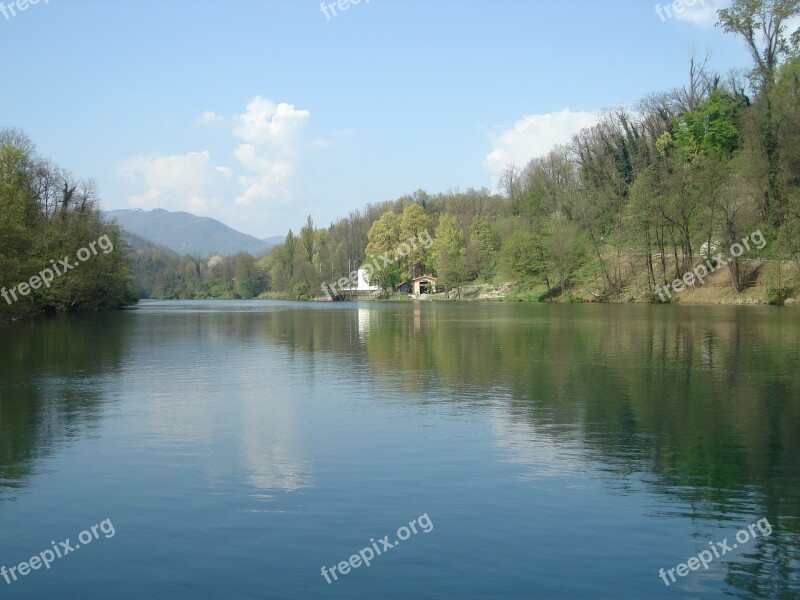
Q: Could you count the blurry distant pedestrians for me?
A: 0